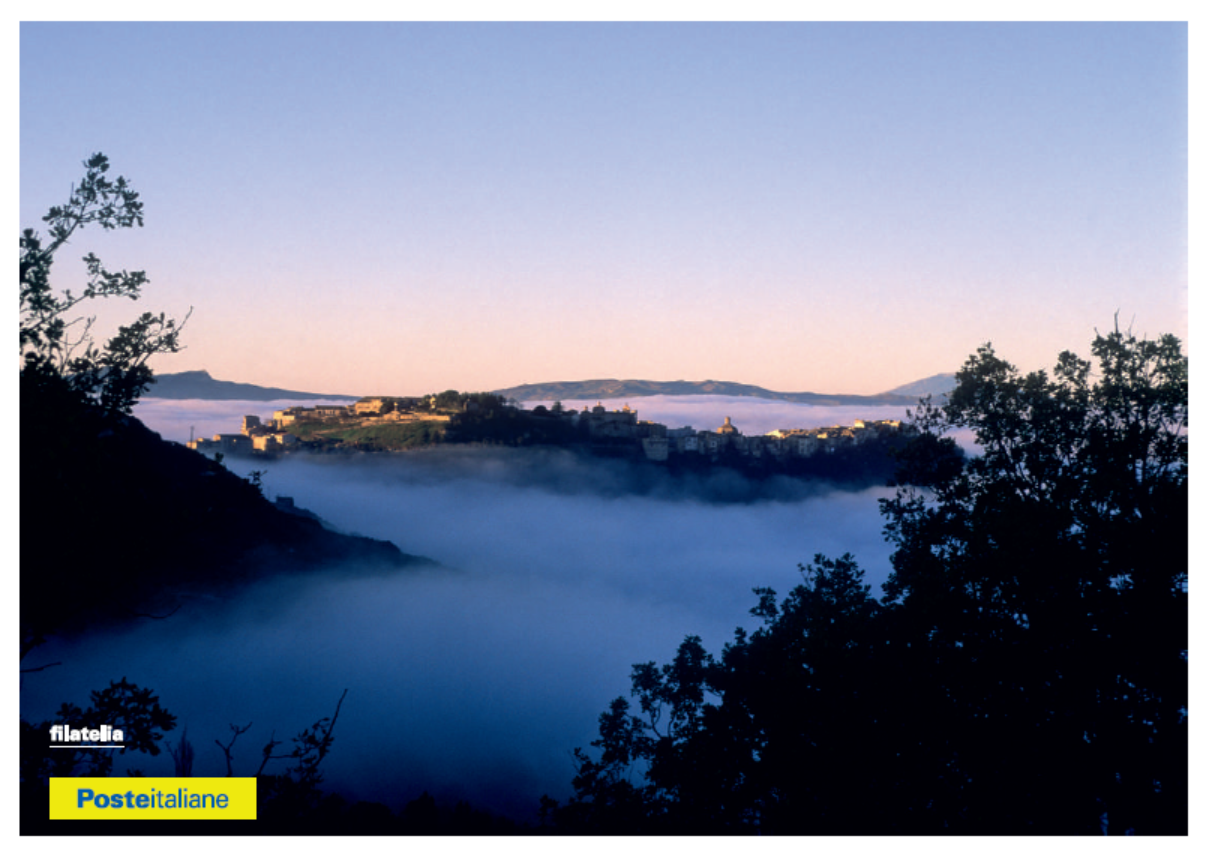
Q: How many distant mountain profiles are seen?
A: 3